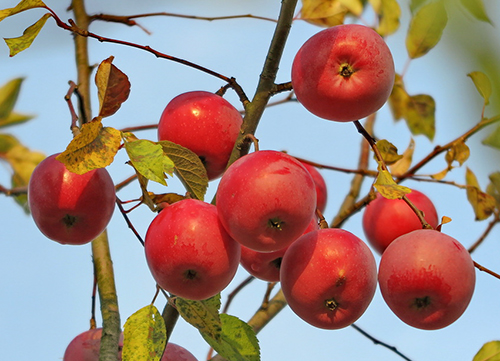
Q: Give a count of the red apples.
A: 12